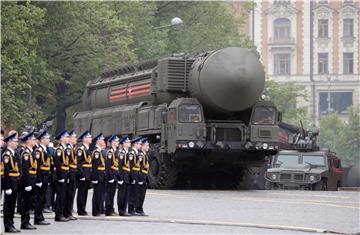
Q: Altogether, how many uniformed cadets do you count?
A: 11